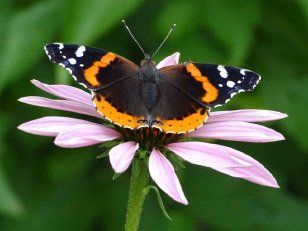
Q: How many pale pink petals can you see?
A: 11